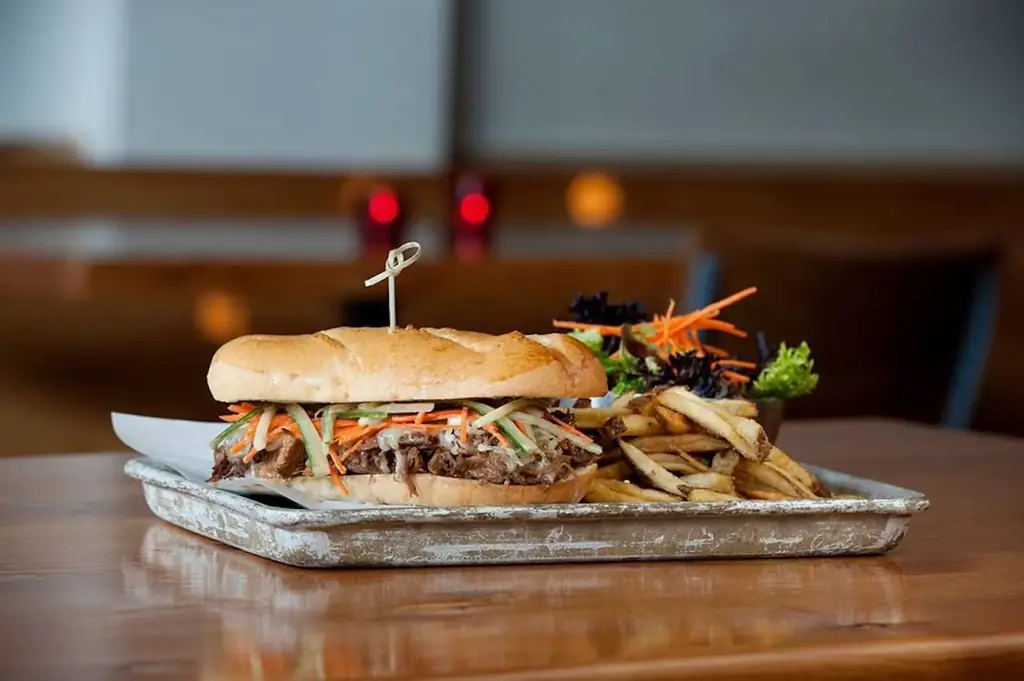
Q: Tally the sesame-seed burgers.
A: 0